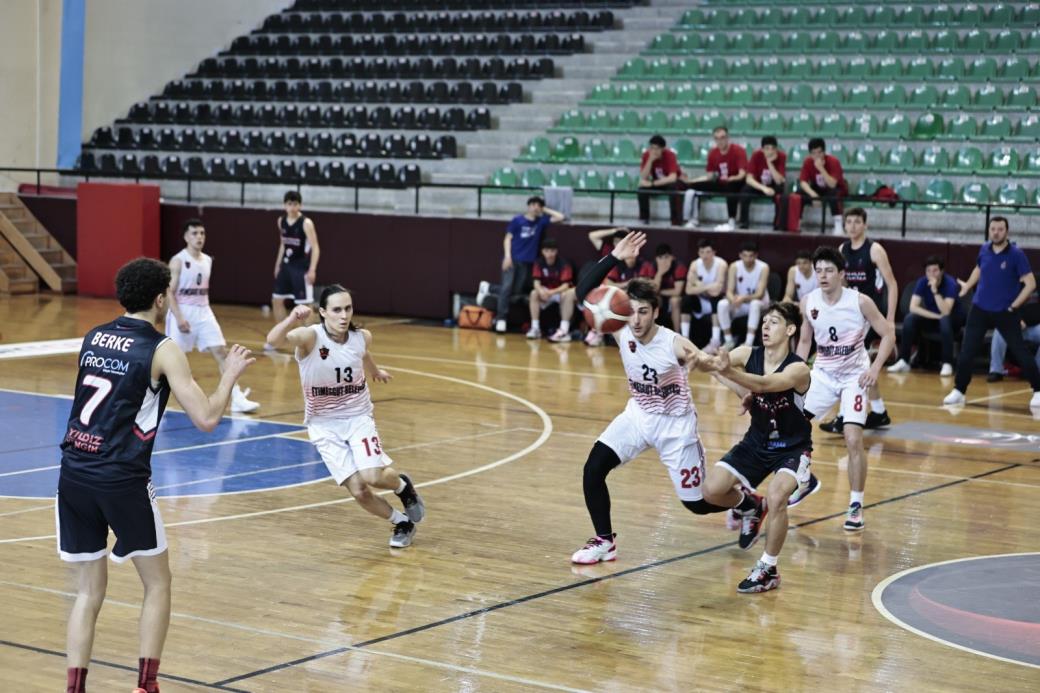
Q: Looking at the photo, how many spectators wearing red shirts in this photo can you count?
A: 4